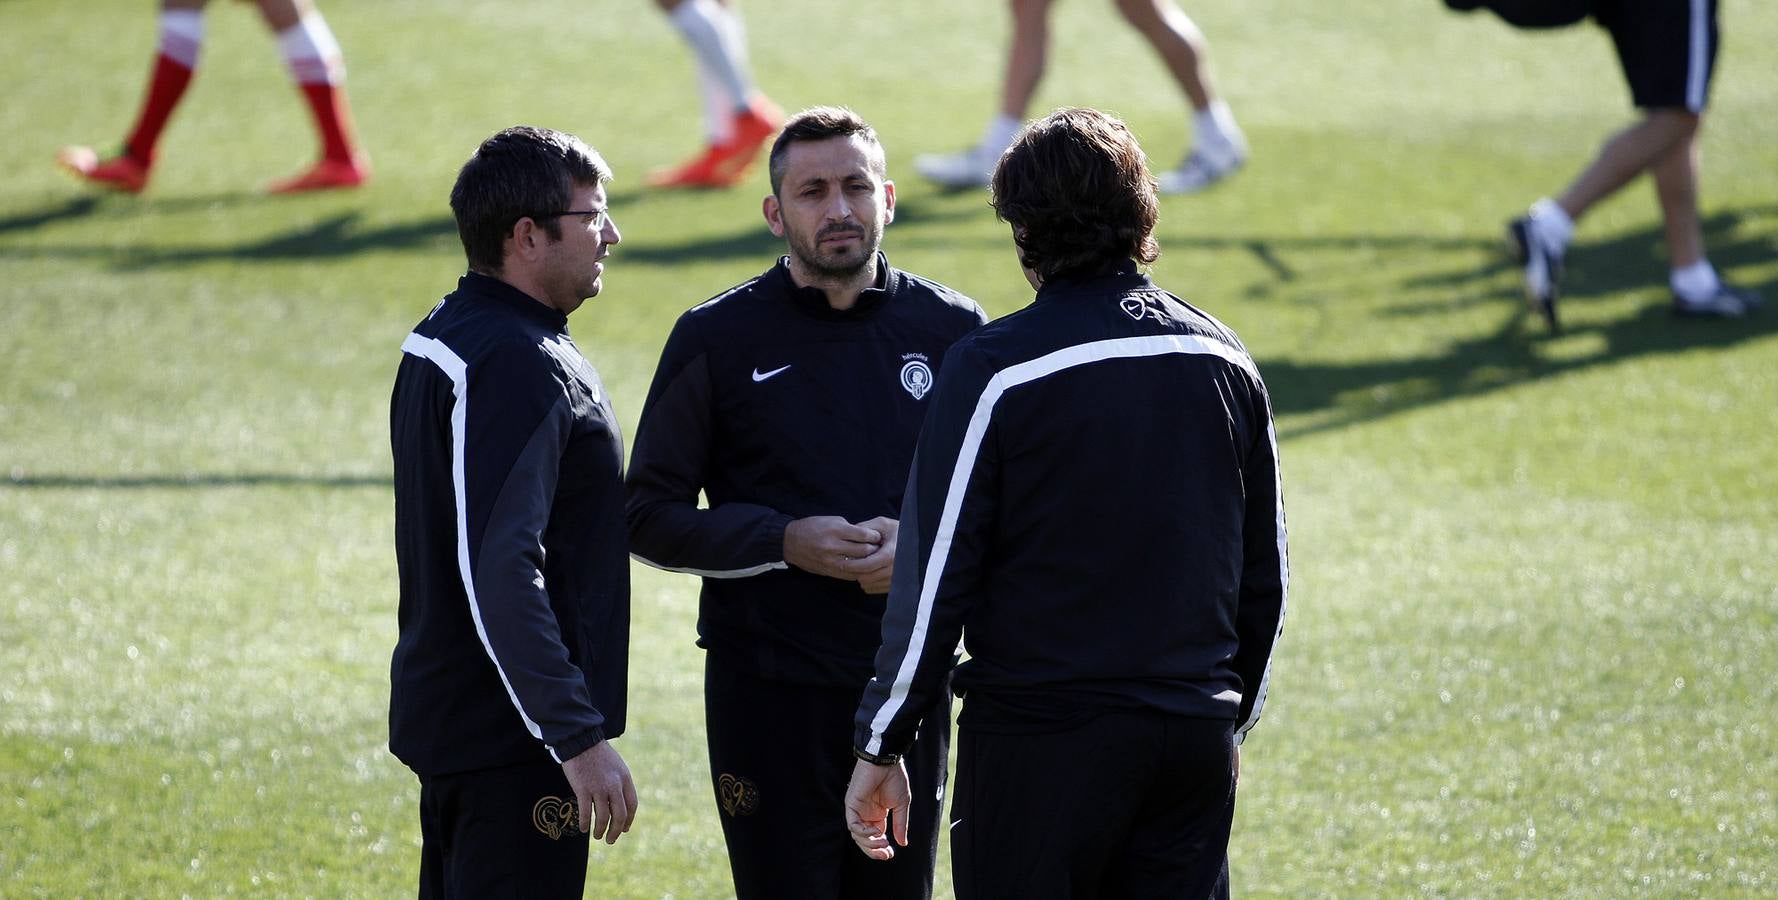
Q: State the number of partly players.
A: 4